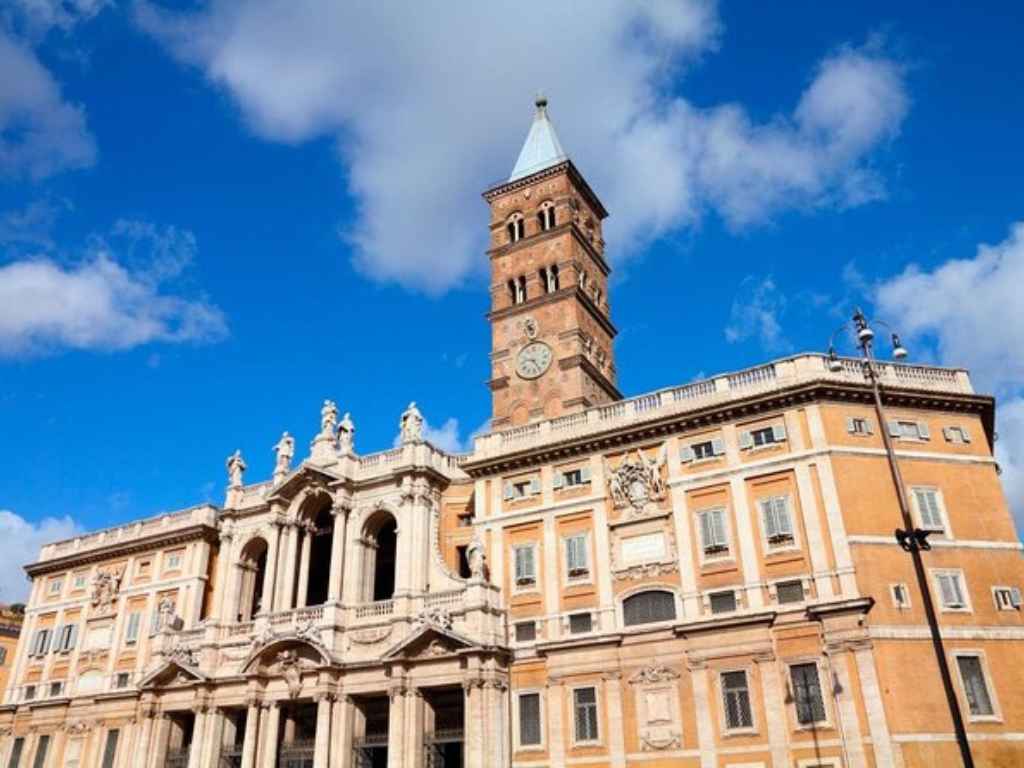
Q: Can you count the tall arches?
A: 3